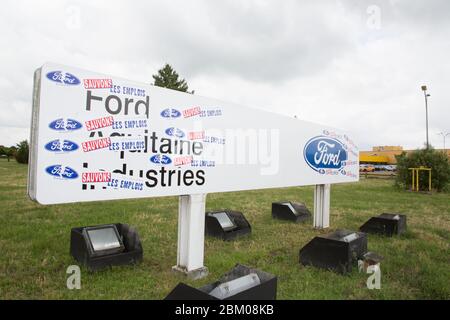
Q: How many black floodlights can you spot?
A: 6